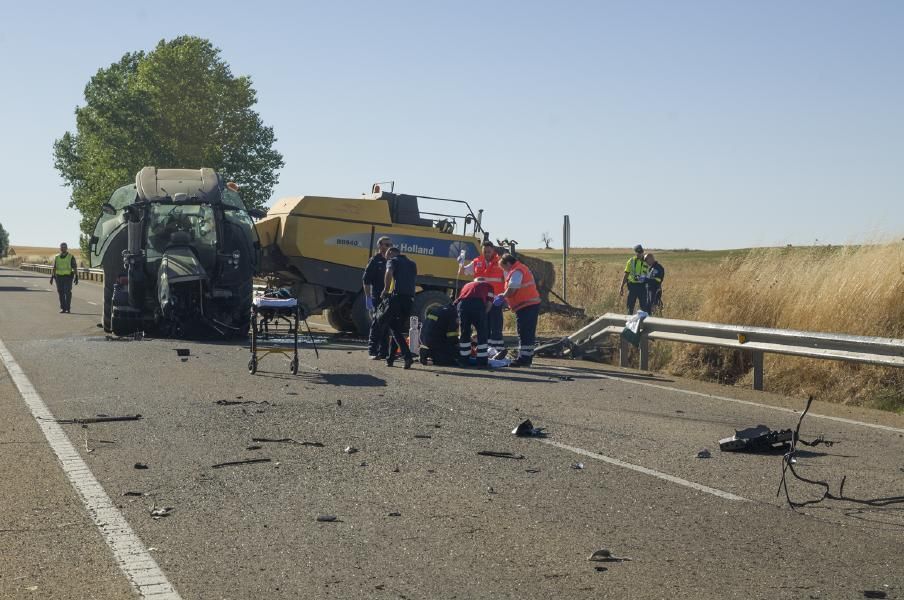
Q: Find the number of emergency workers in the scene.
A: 9